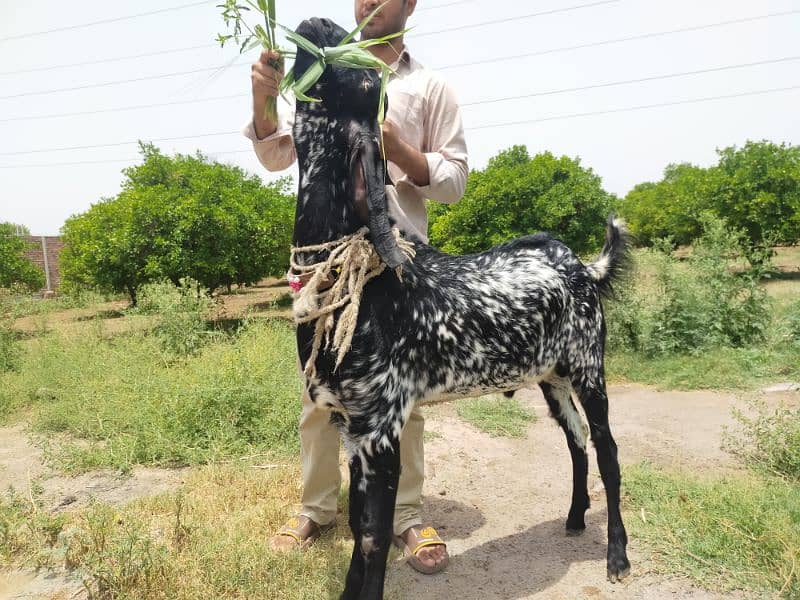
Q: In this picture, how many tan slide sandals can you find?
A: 2